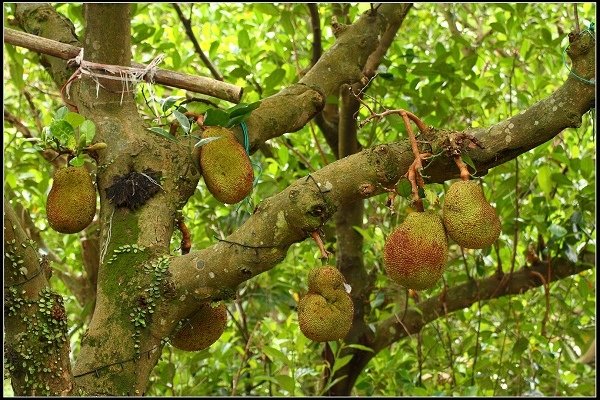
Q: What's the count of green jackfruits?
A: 6